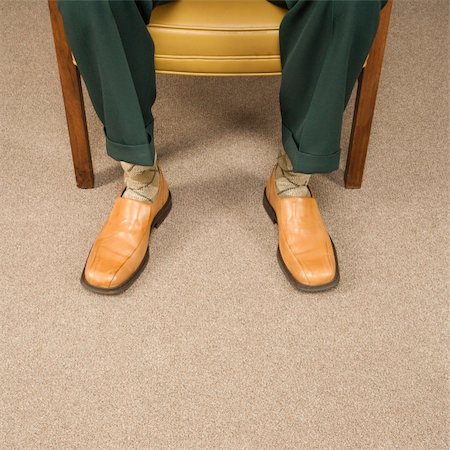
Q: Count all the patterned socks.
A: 2